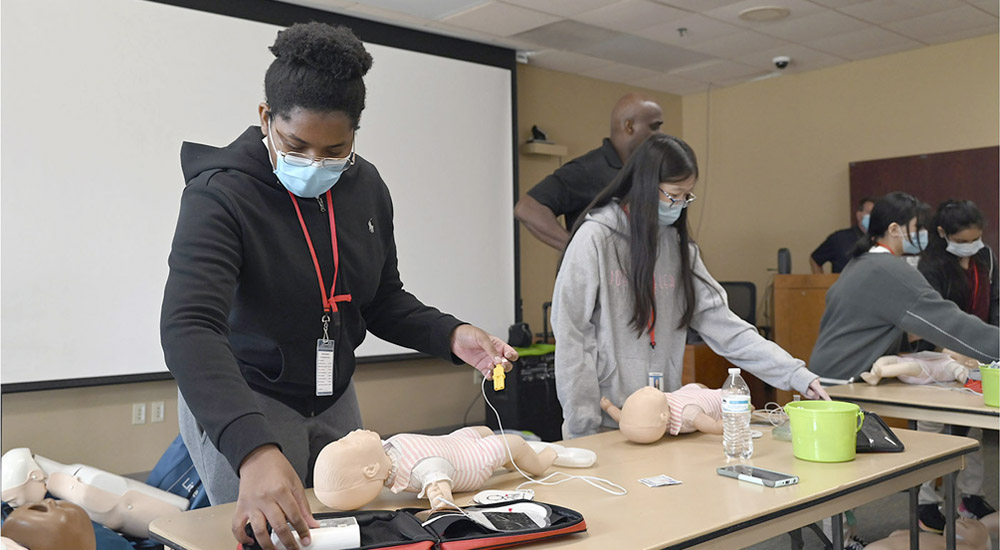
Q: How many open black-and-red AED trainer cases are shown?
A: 1